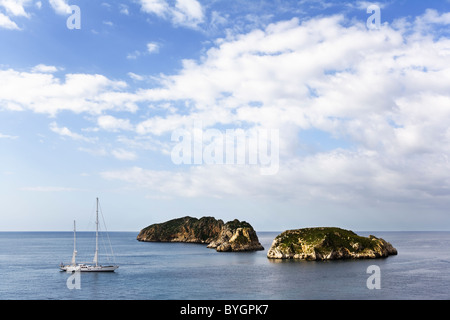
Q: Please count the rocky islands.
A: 2